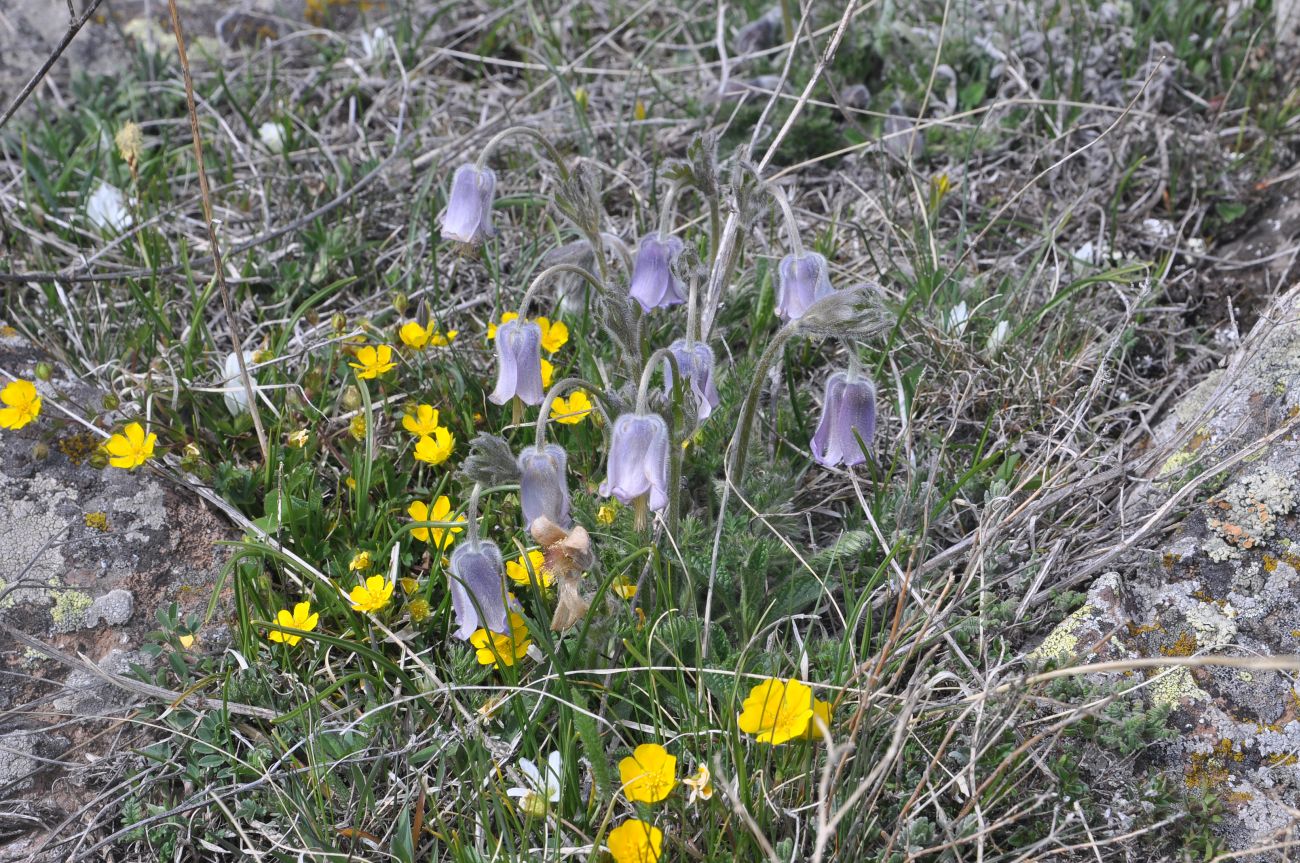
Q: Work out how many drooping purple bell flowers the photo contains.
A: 9